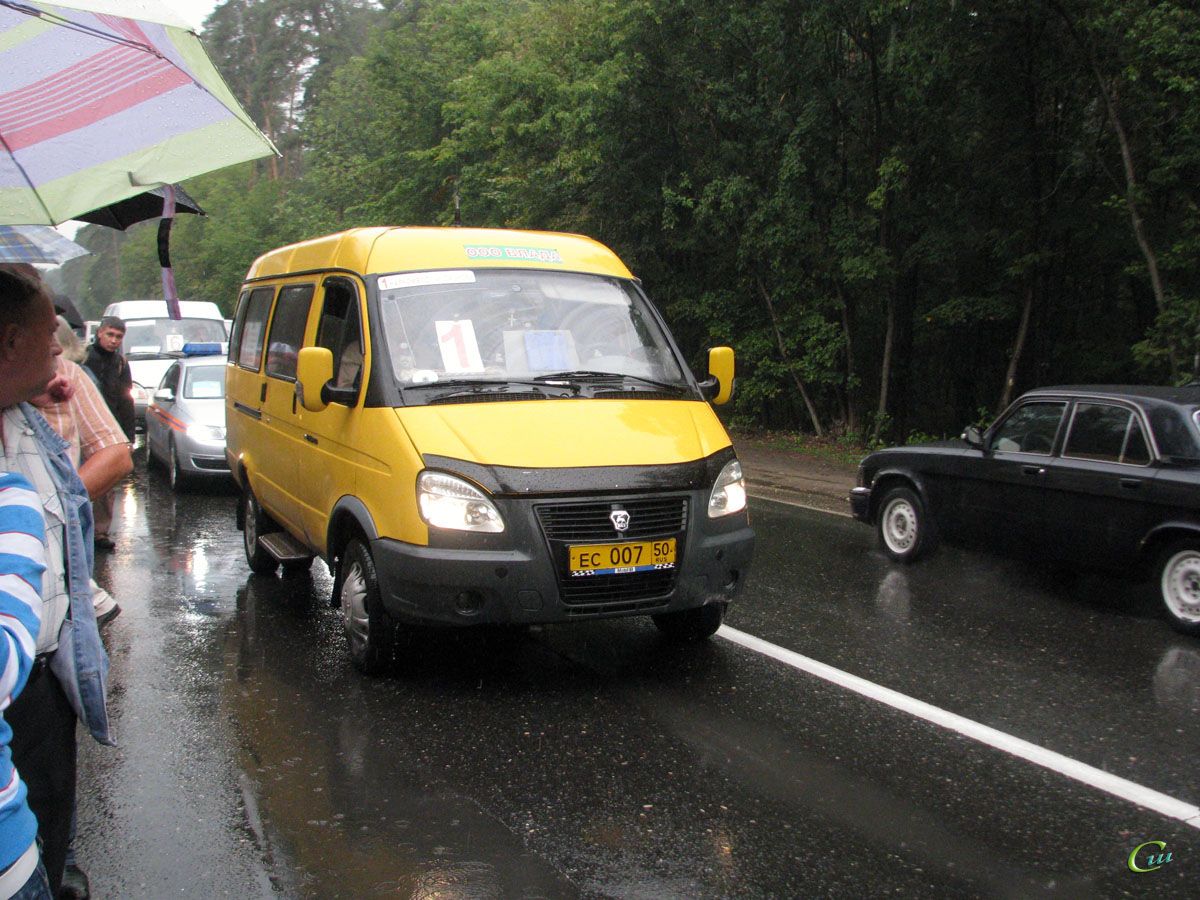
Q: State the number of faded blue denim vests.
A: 1